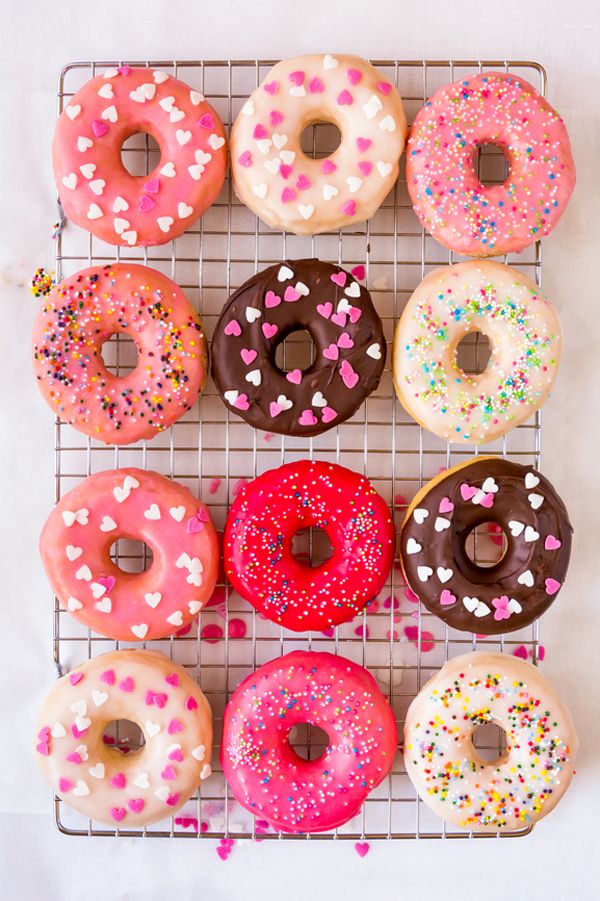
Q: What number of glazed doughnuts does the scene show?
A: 12